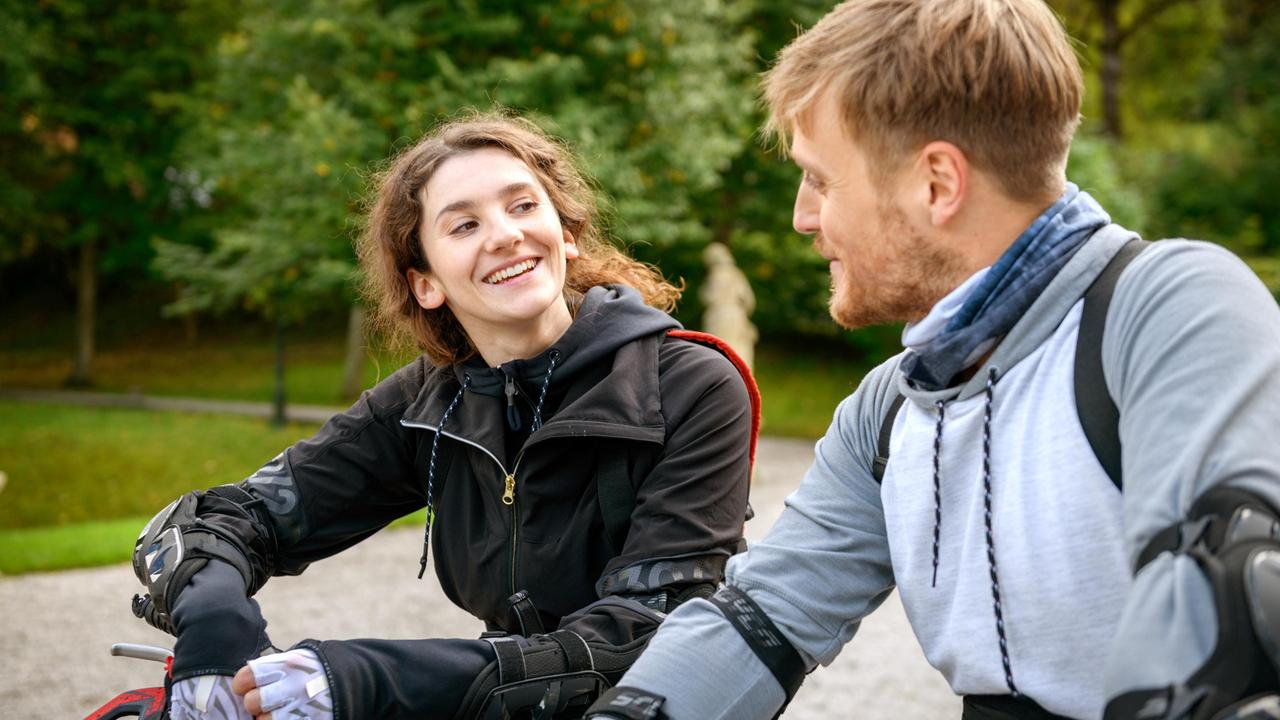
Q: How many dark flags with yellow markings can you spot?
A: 0